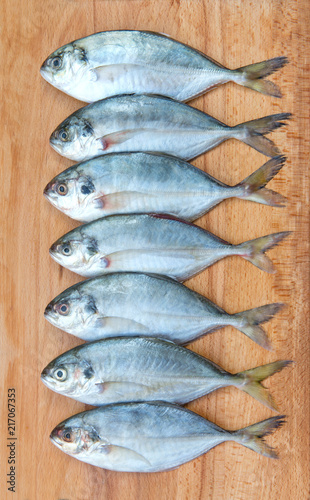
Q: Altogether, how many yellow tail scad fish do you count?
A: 7